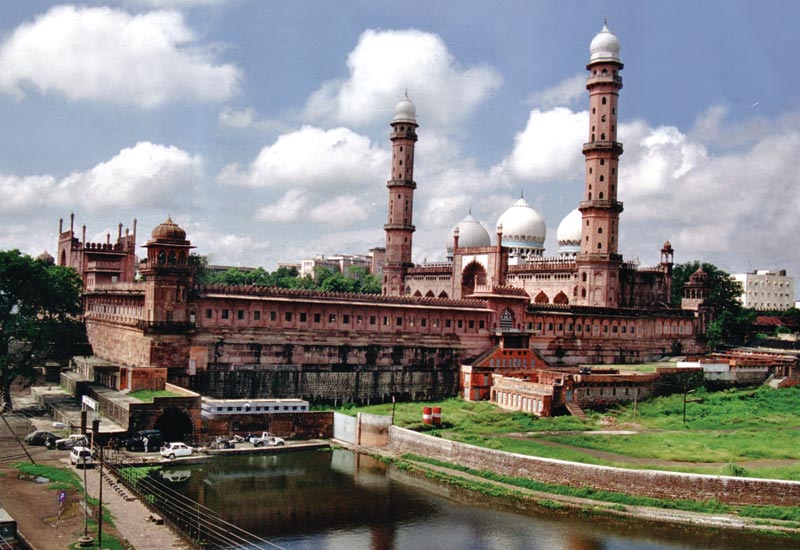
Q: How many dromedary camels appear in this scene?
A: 0